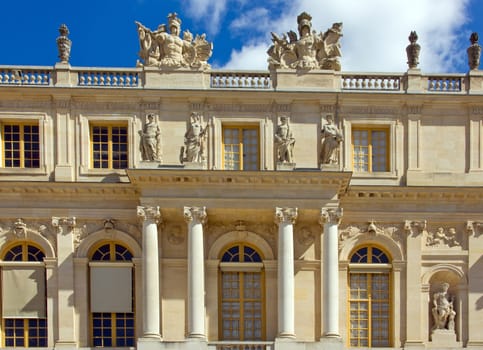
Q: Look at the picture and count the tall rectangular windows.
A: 4